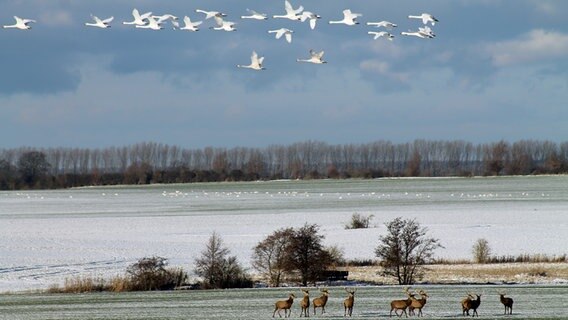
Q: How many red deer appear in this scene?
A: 9